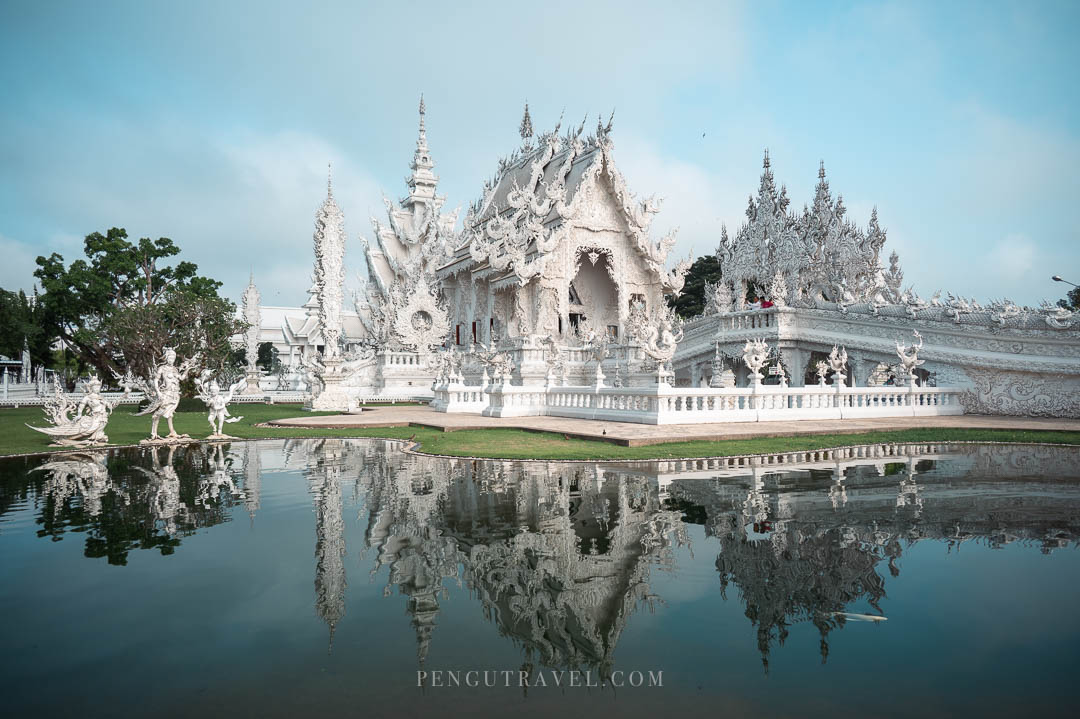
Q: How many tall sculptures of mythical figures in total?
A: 3